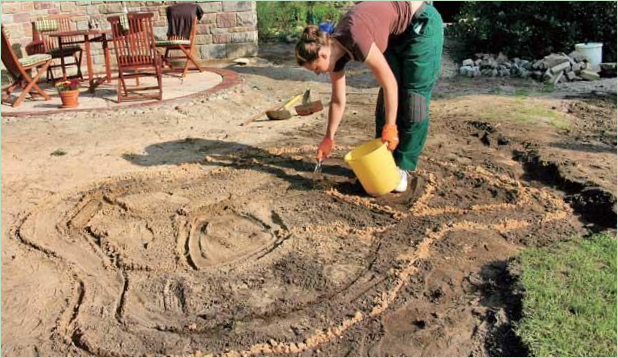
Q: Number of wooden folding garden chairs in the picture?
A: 4